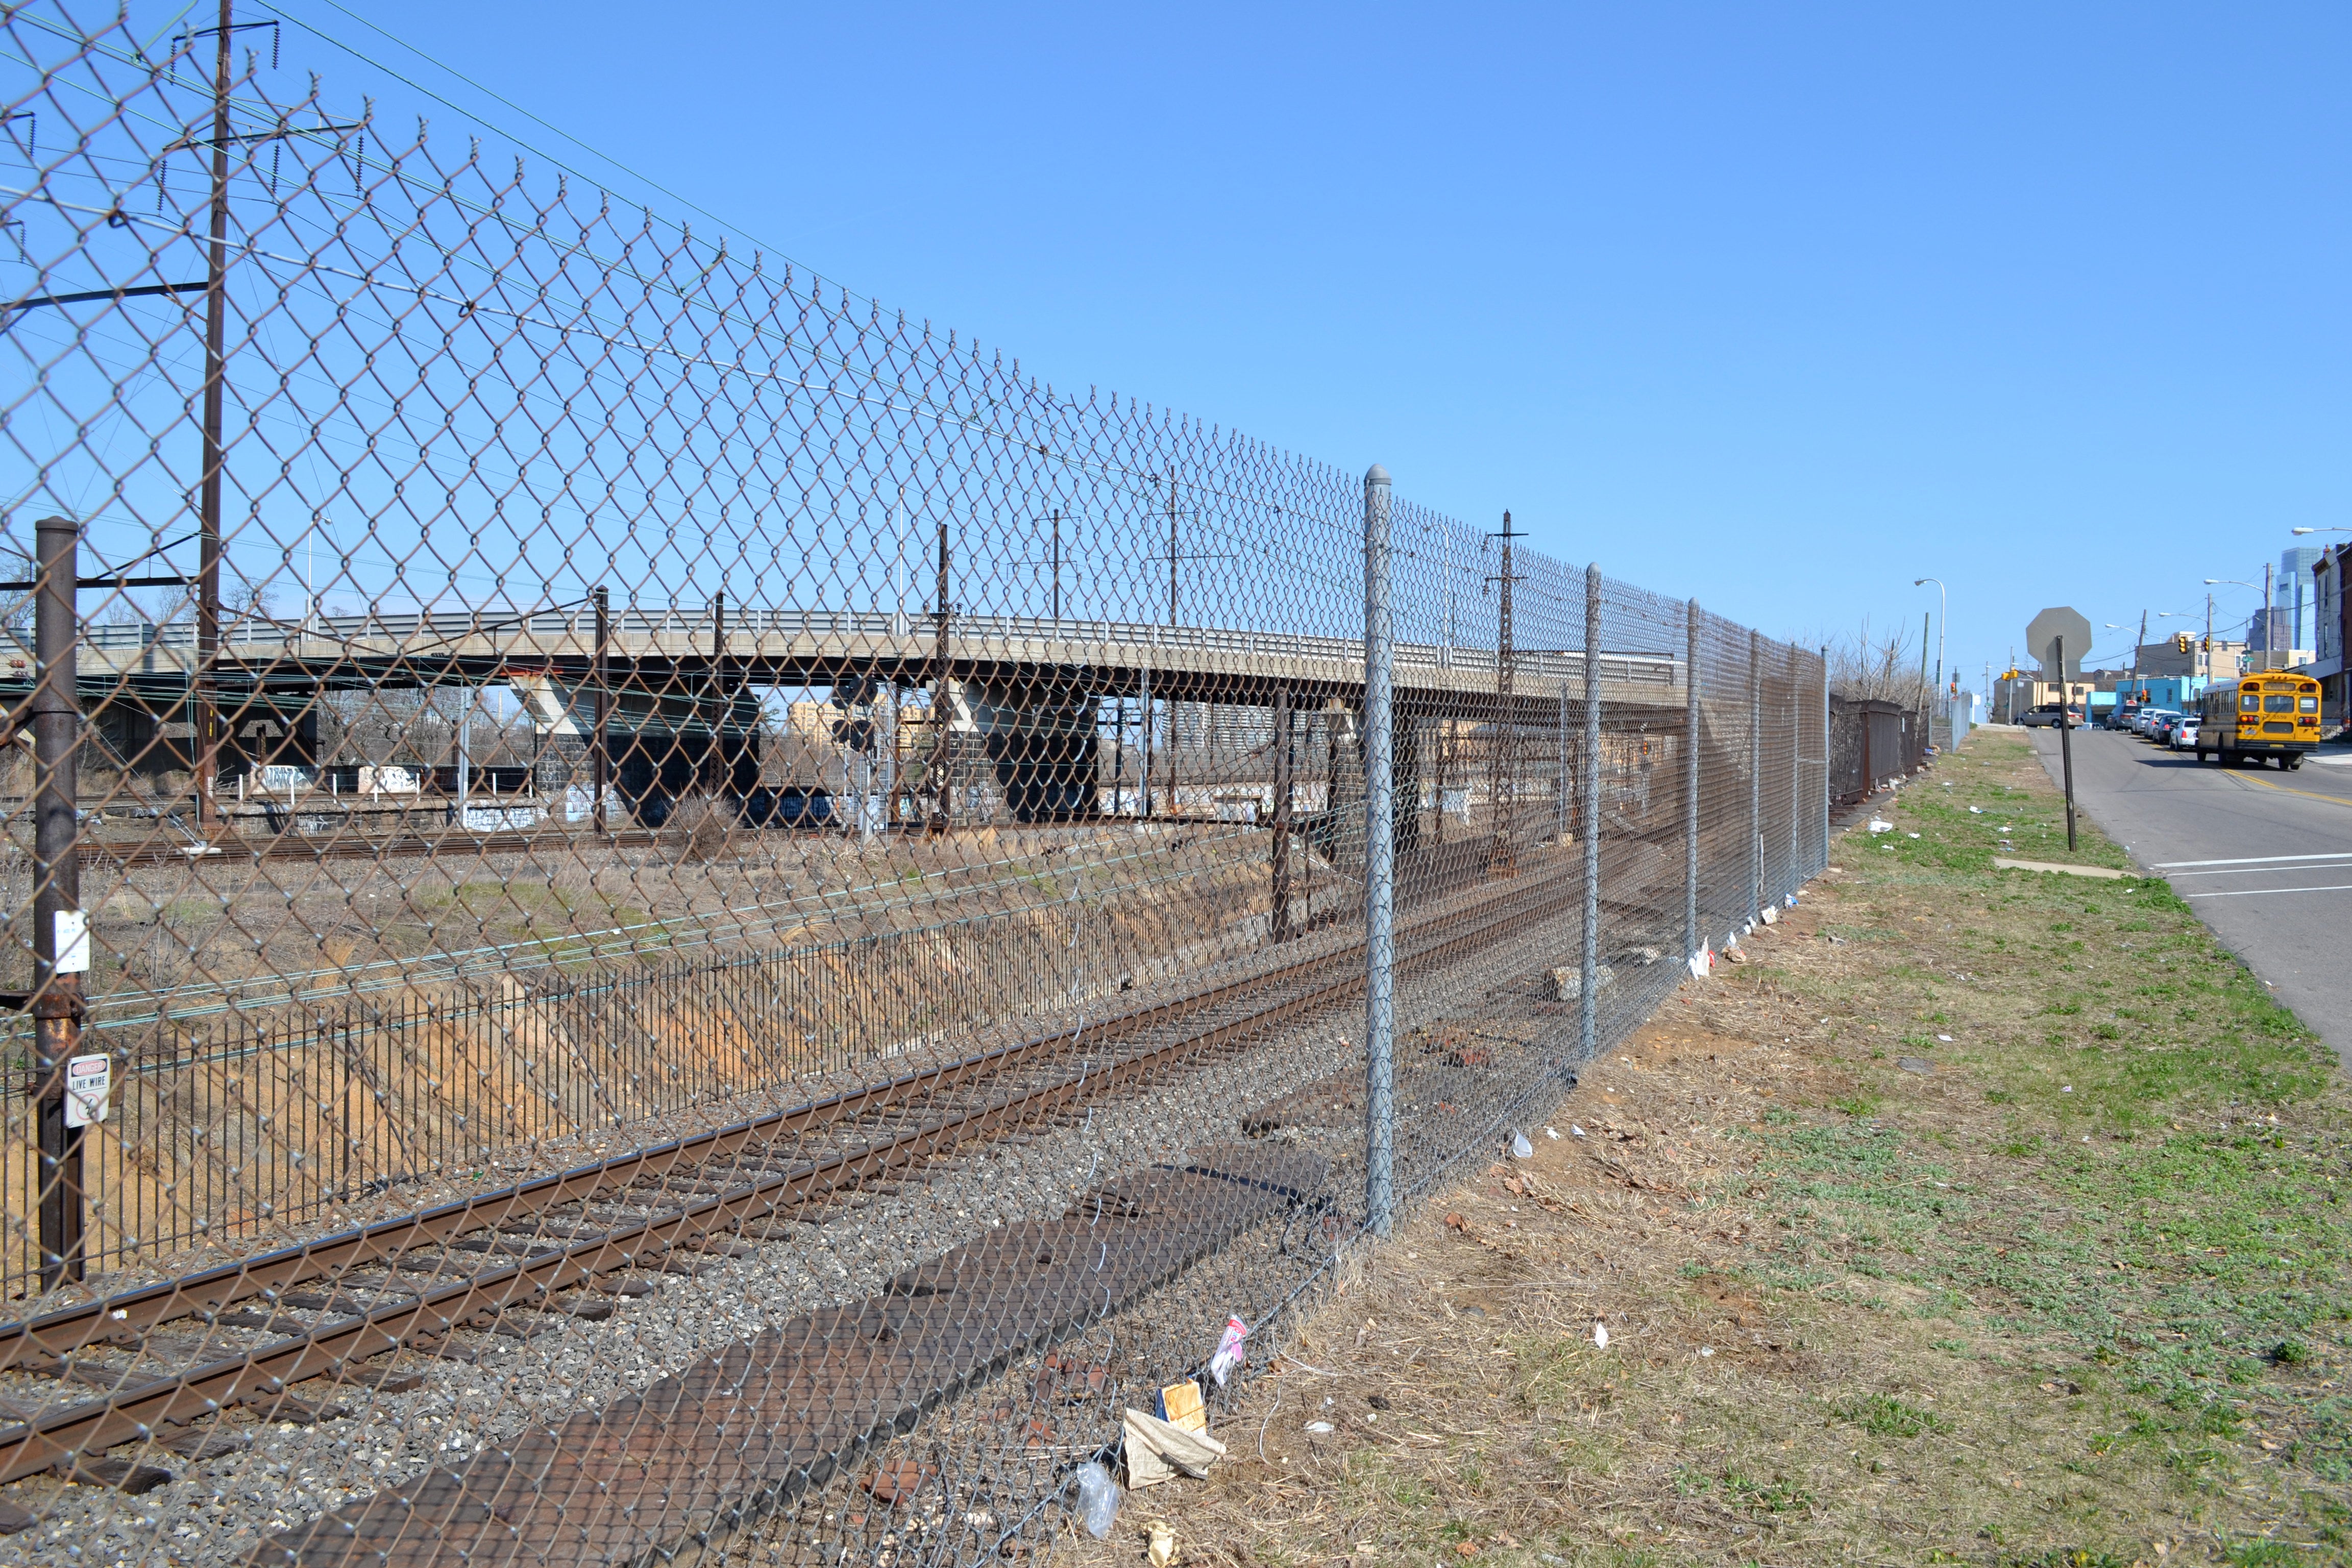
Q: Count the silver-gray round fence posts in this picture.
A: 6